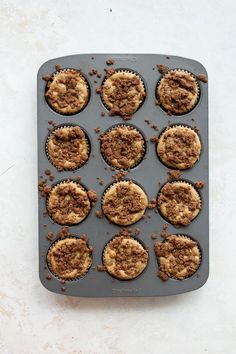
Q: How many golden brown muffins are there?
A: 12